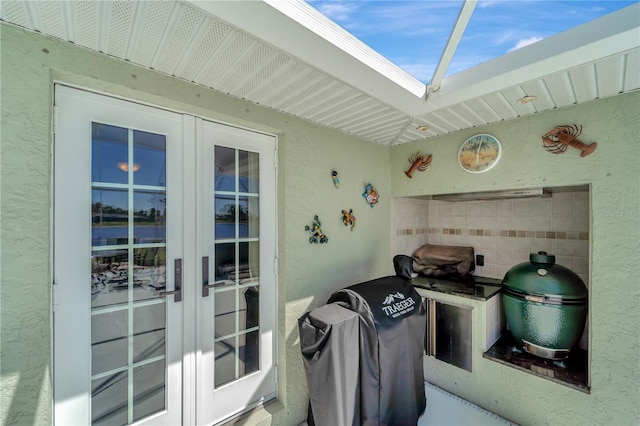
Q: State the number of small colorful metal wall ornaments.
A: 4